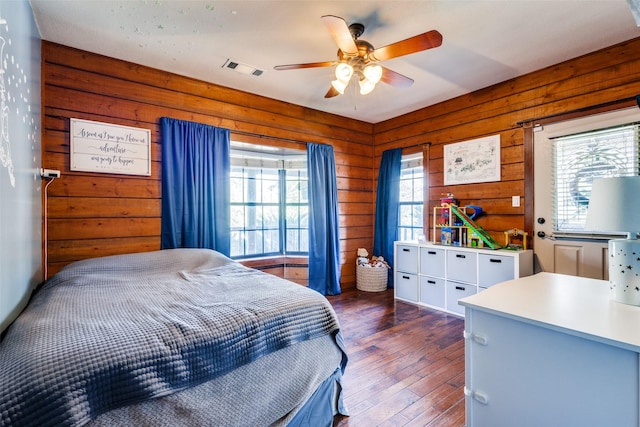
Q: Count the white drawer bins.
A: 8